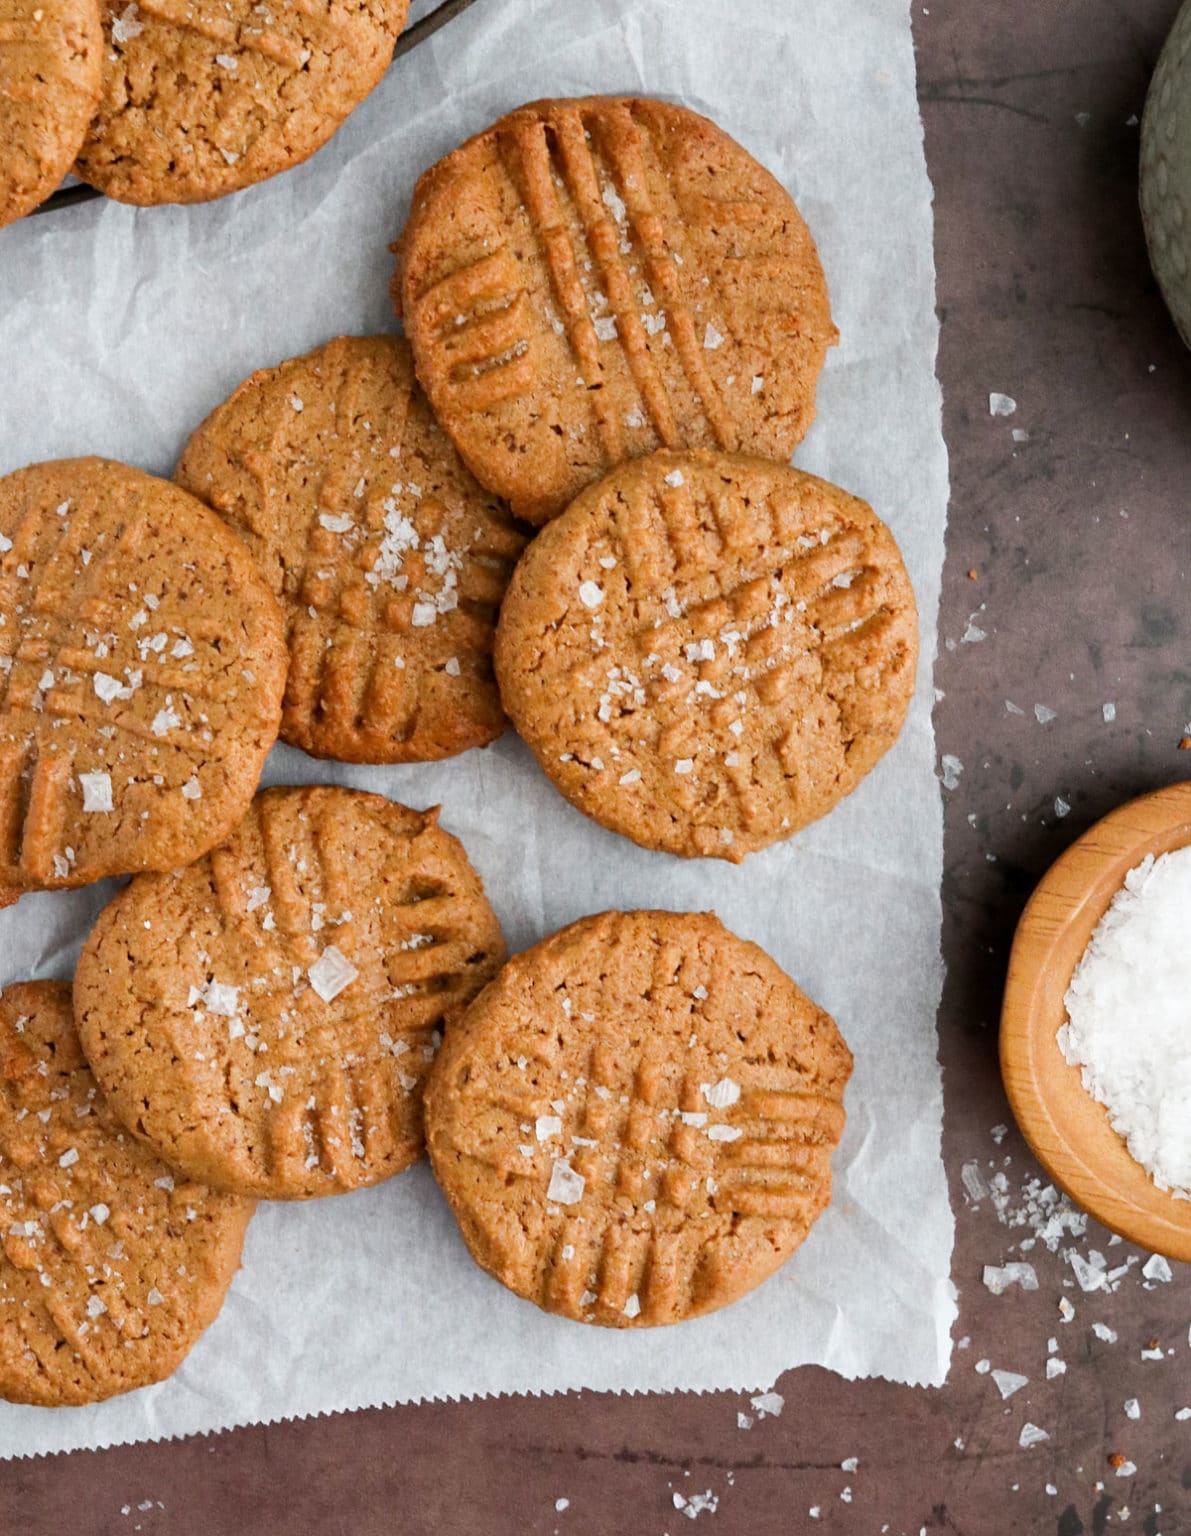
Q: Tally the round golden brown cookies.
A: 9